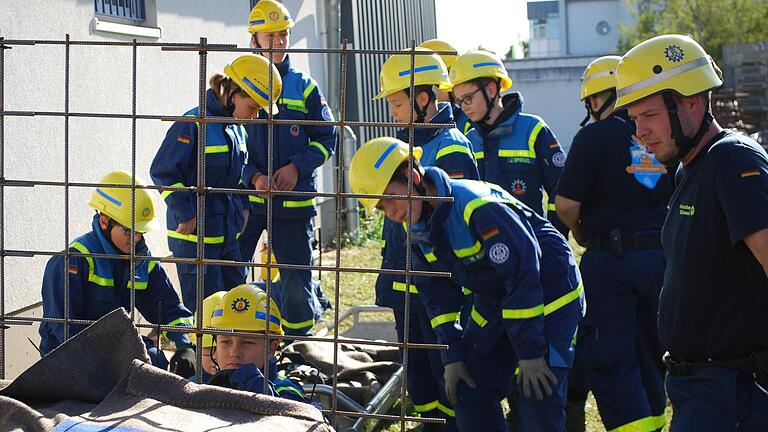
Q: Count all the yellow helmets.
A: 11